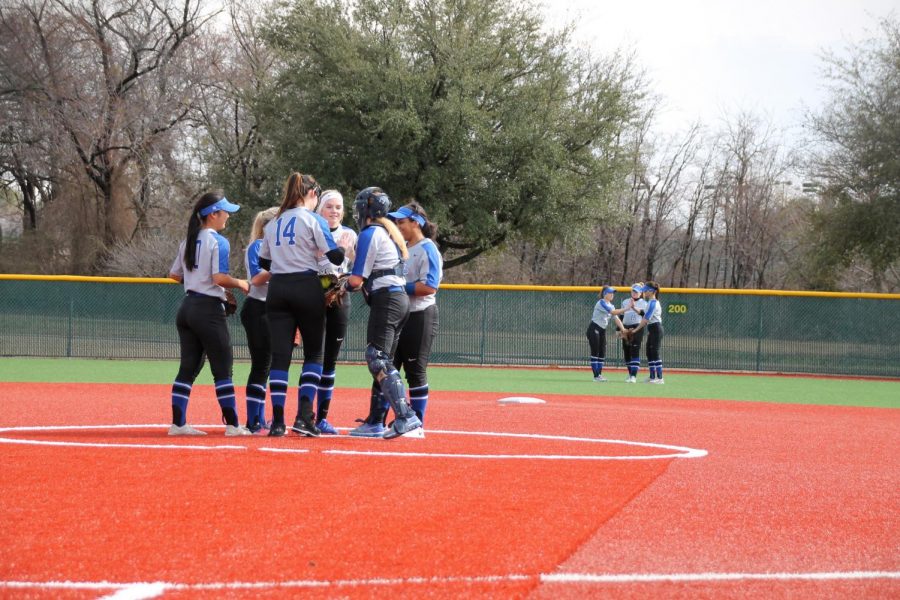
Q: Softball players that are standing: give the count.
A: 9